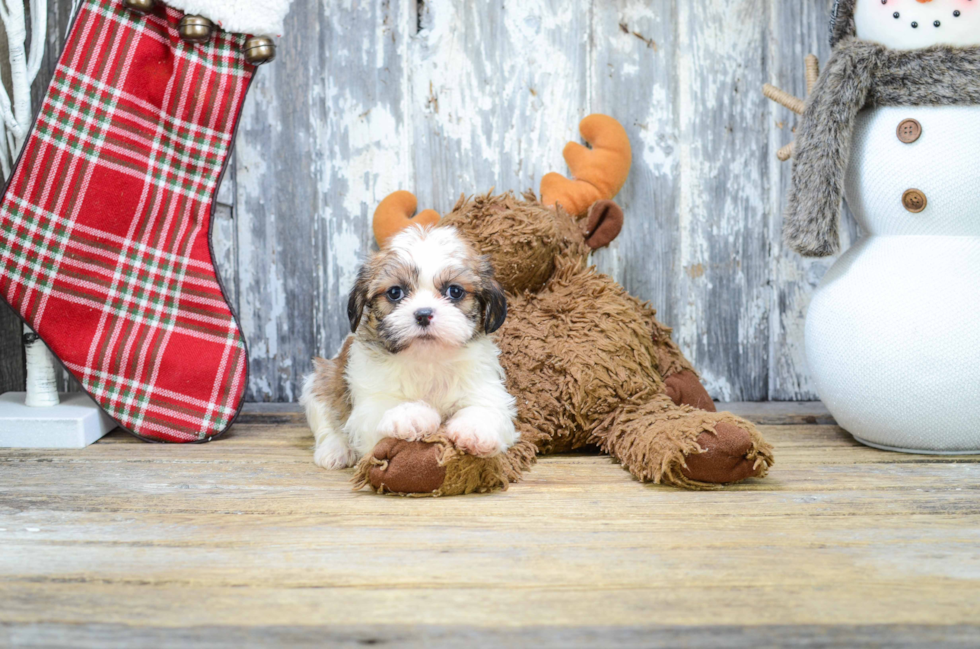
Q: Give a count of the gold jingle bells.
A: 3